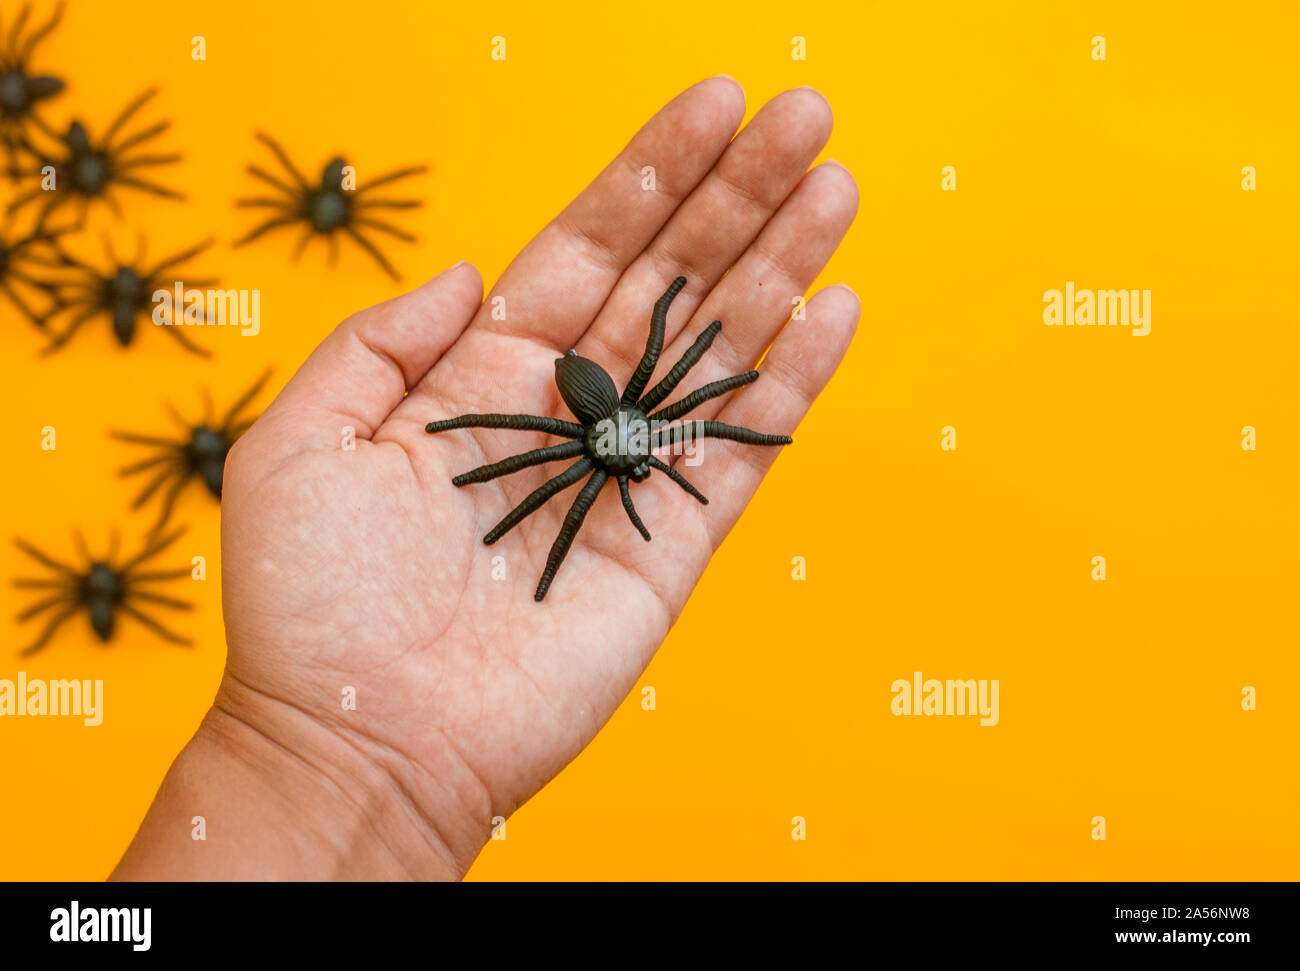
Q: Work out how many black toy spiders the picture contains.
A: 8